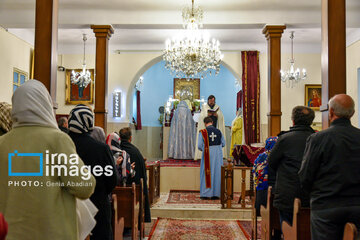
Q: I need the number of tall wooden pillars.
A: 4